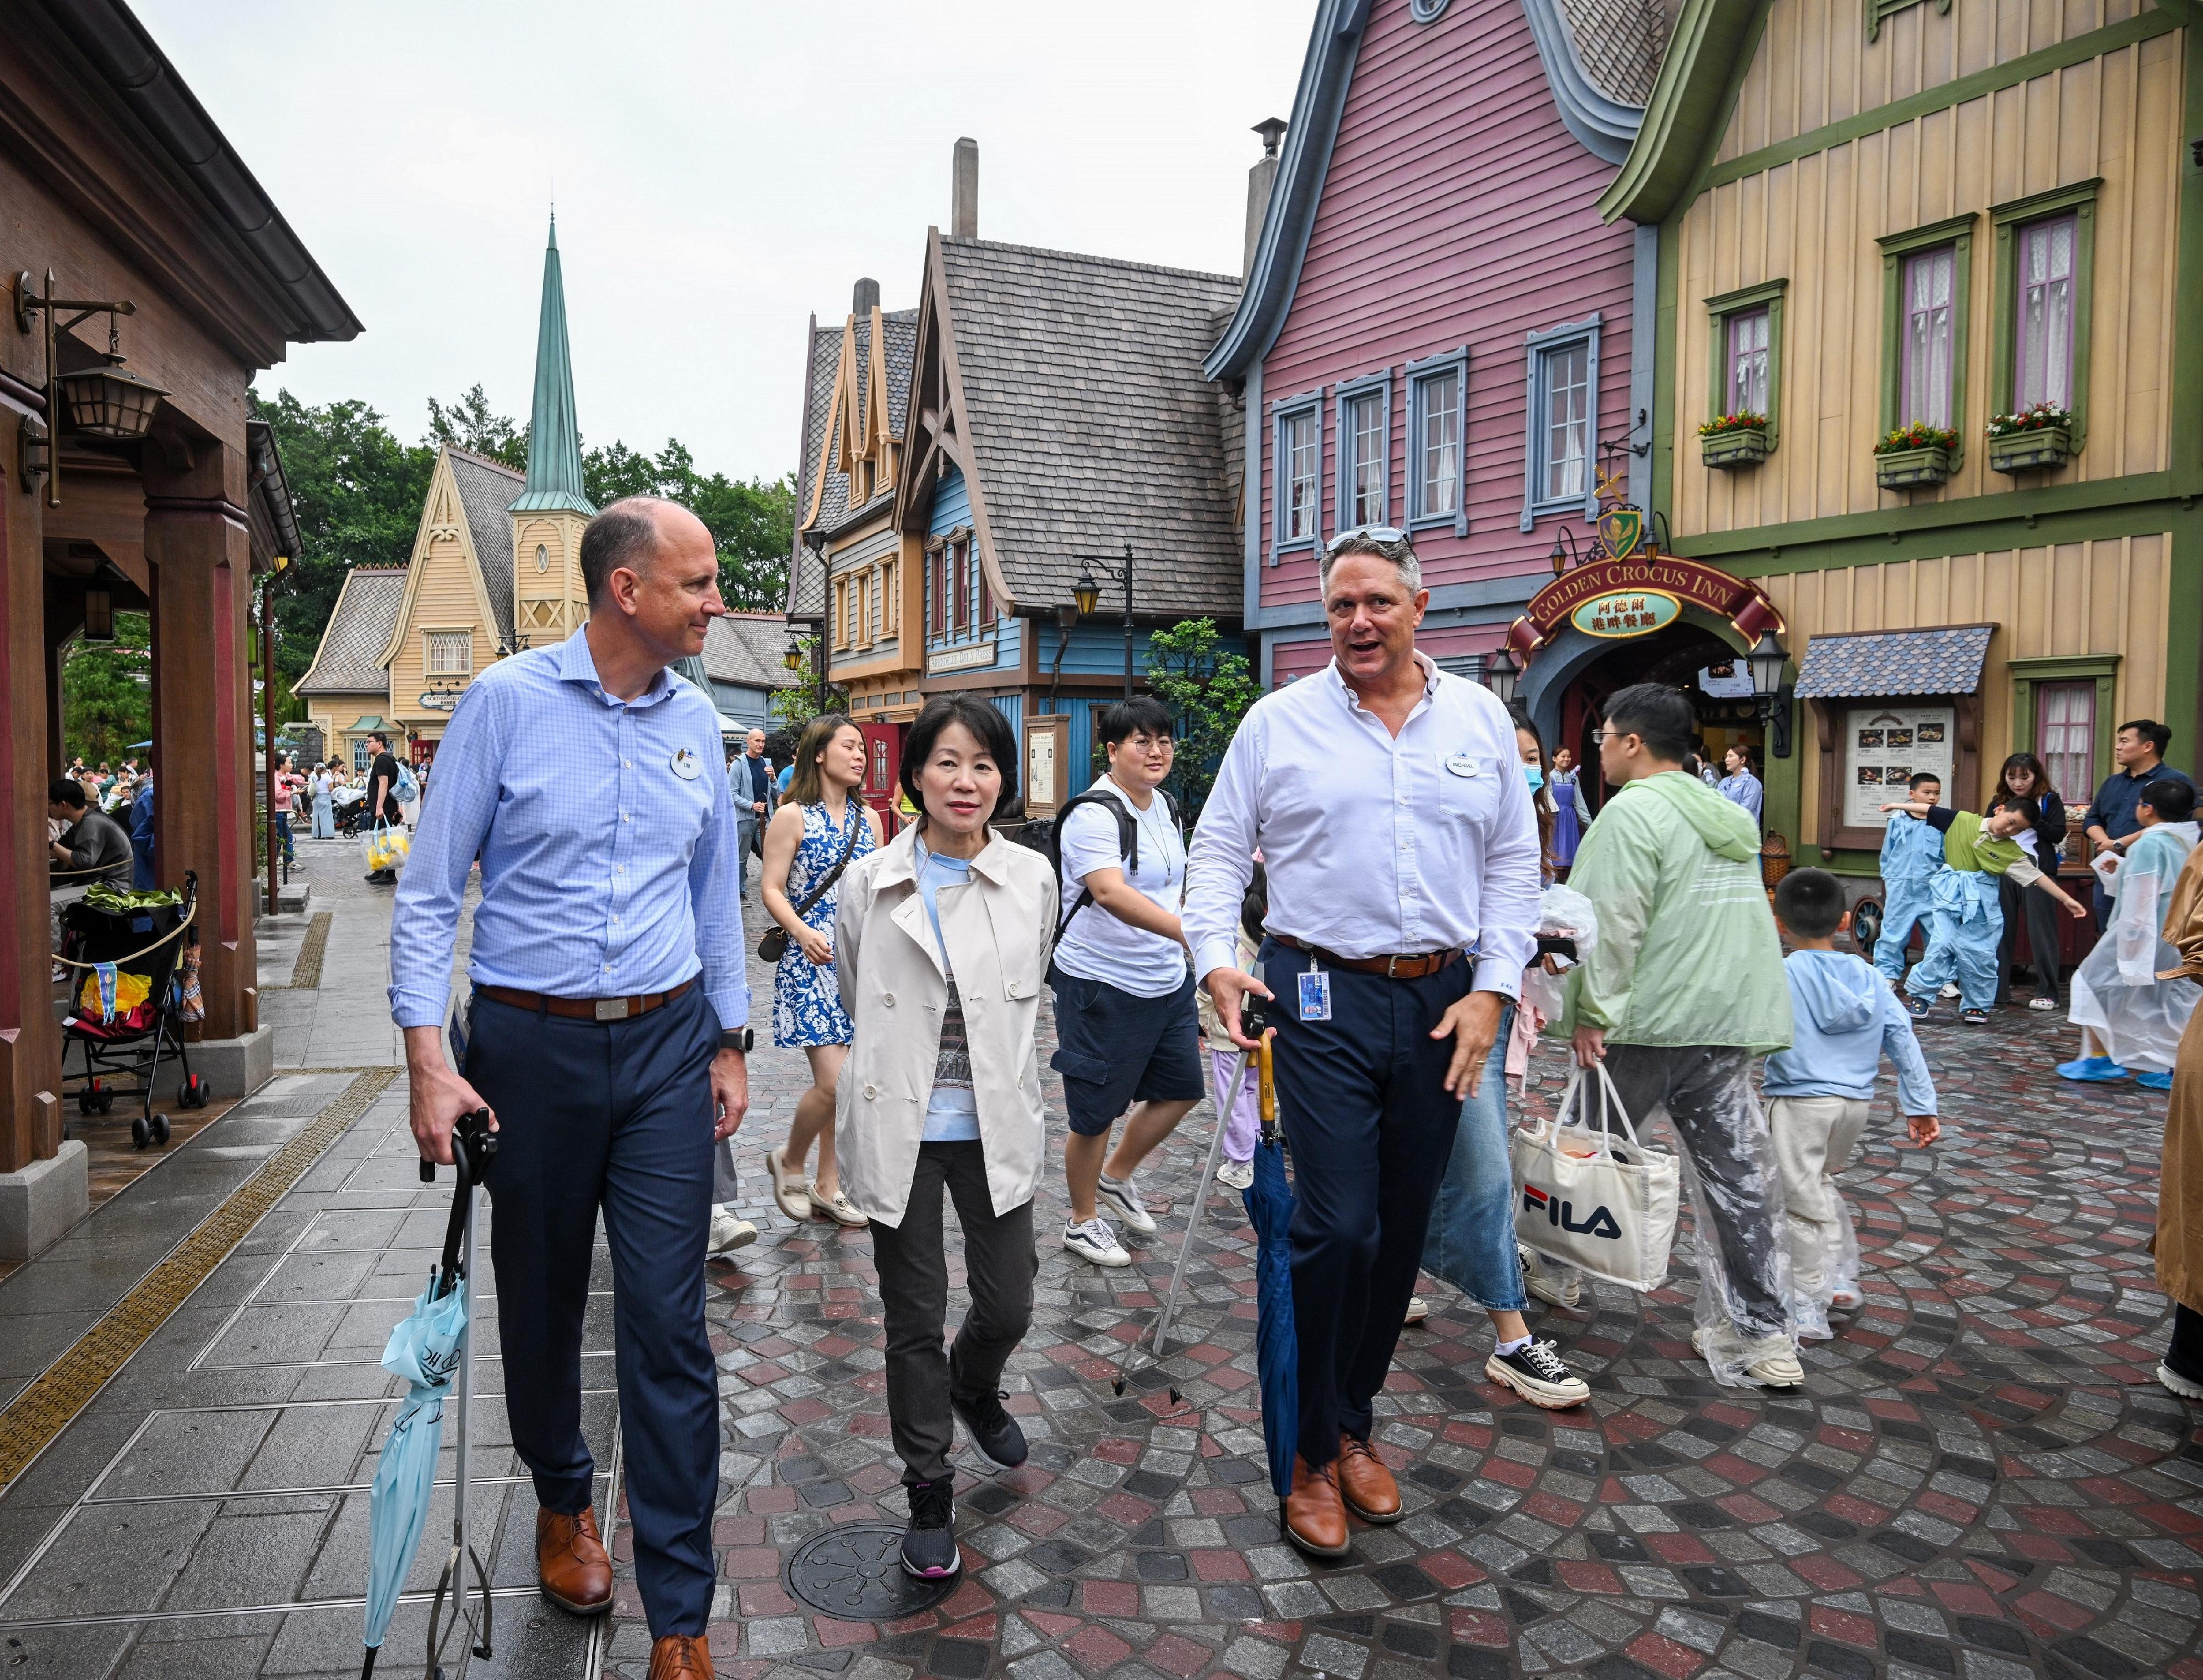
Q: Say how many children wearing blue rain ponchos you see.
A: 2